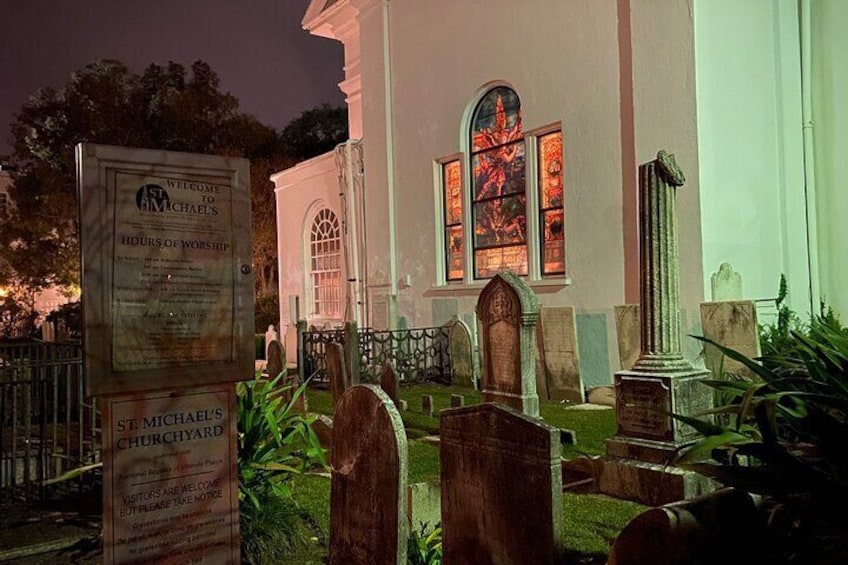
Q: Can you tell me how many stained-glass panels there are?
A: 3